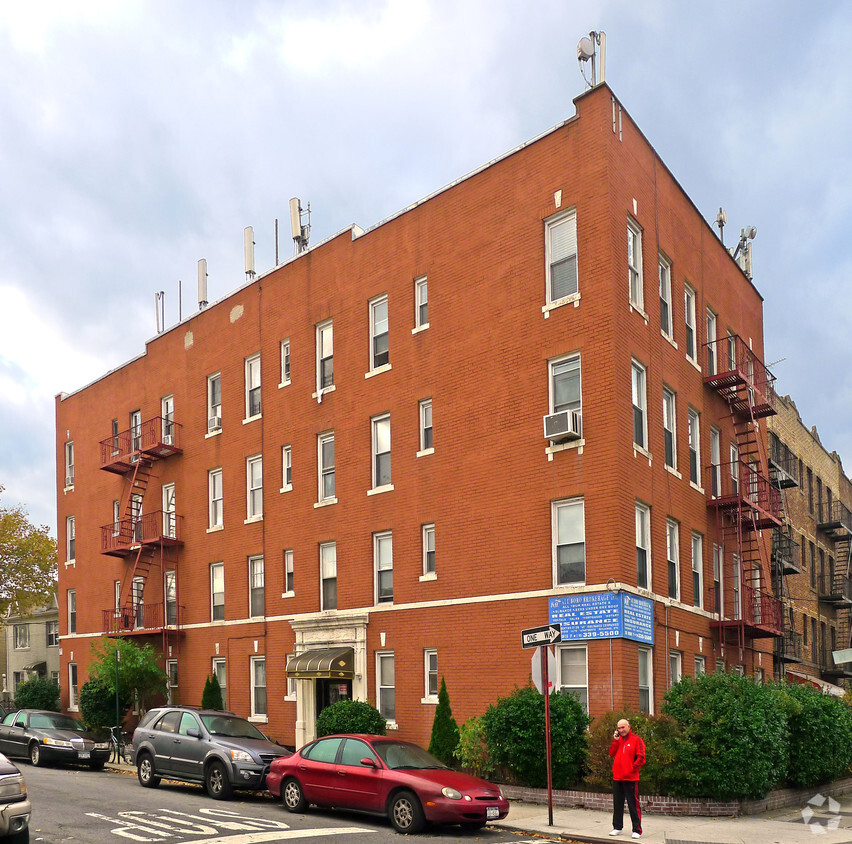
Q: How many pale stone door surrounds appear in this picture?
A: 1